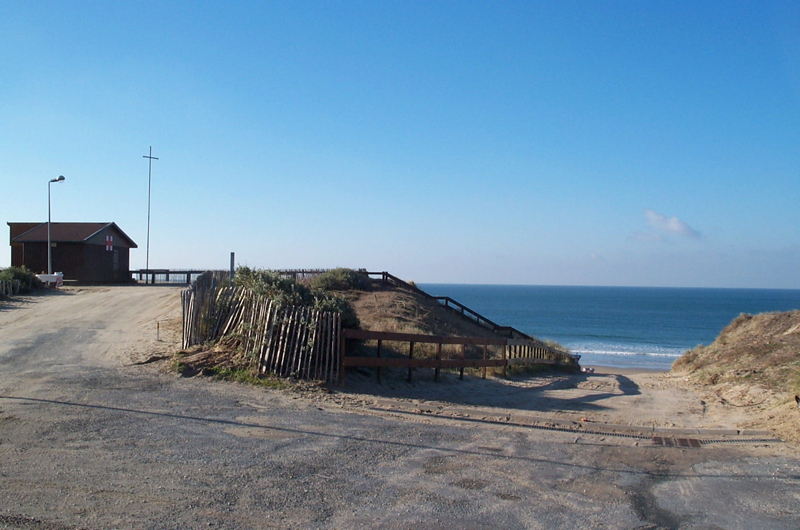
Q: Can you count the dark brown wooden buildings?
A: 1